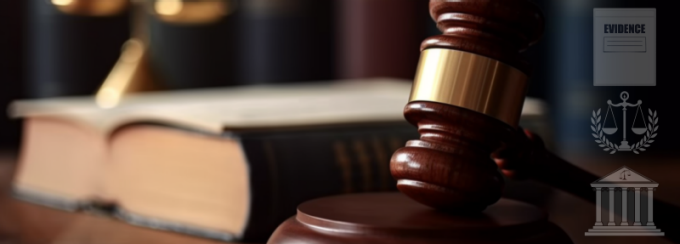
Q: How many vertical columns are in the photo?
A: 5